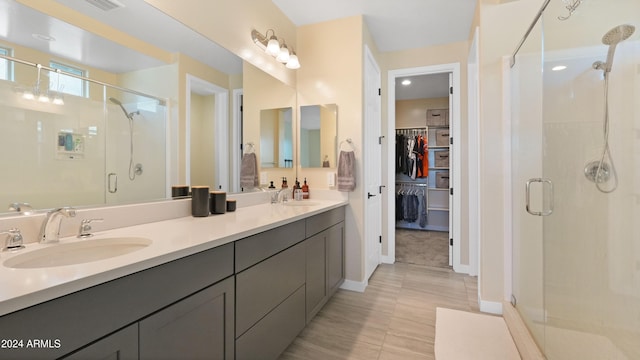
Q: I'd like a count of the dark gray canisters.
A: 3